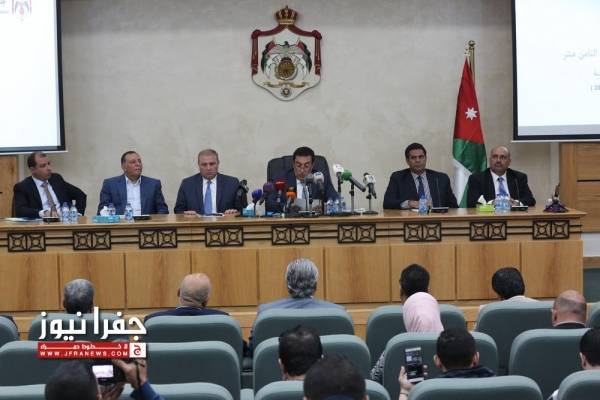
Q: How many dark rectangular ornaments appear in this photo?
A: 9